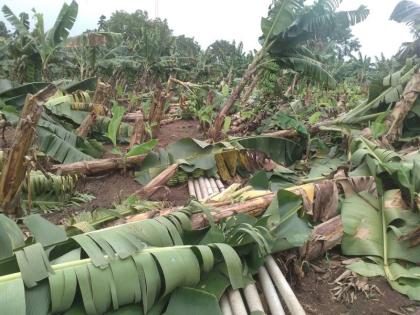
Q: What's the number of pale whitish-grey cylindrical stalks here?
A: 11